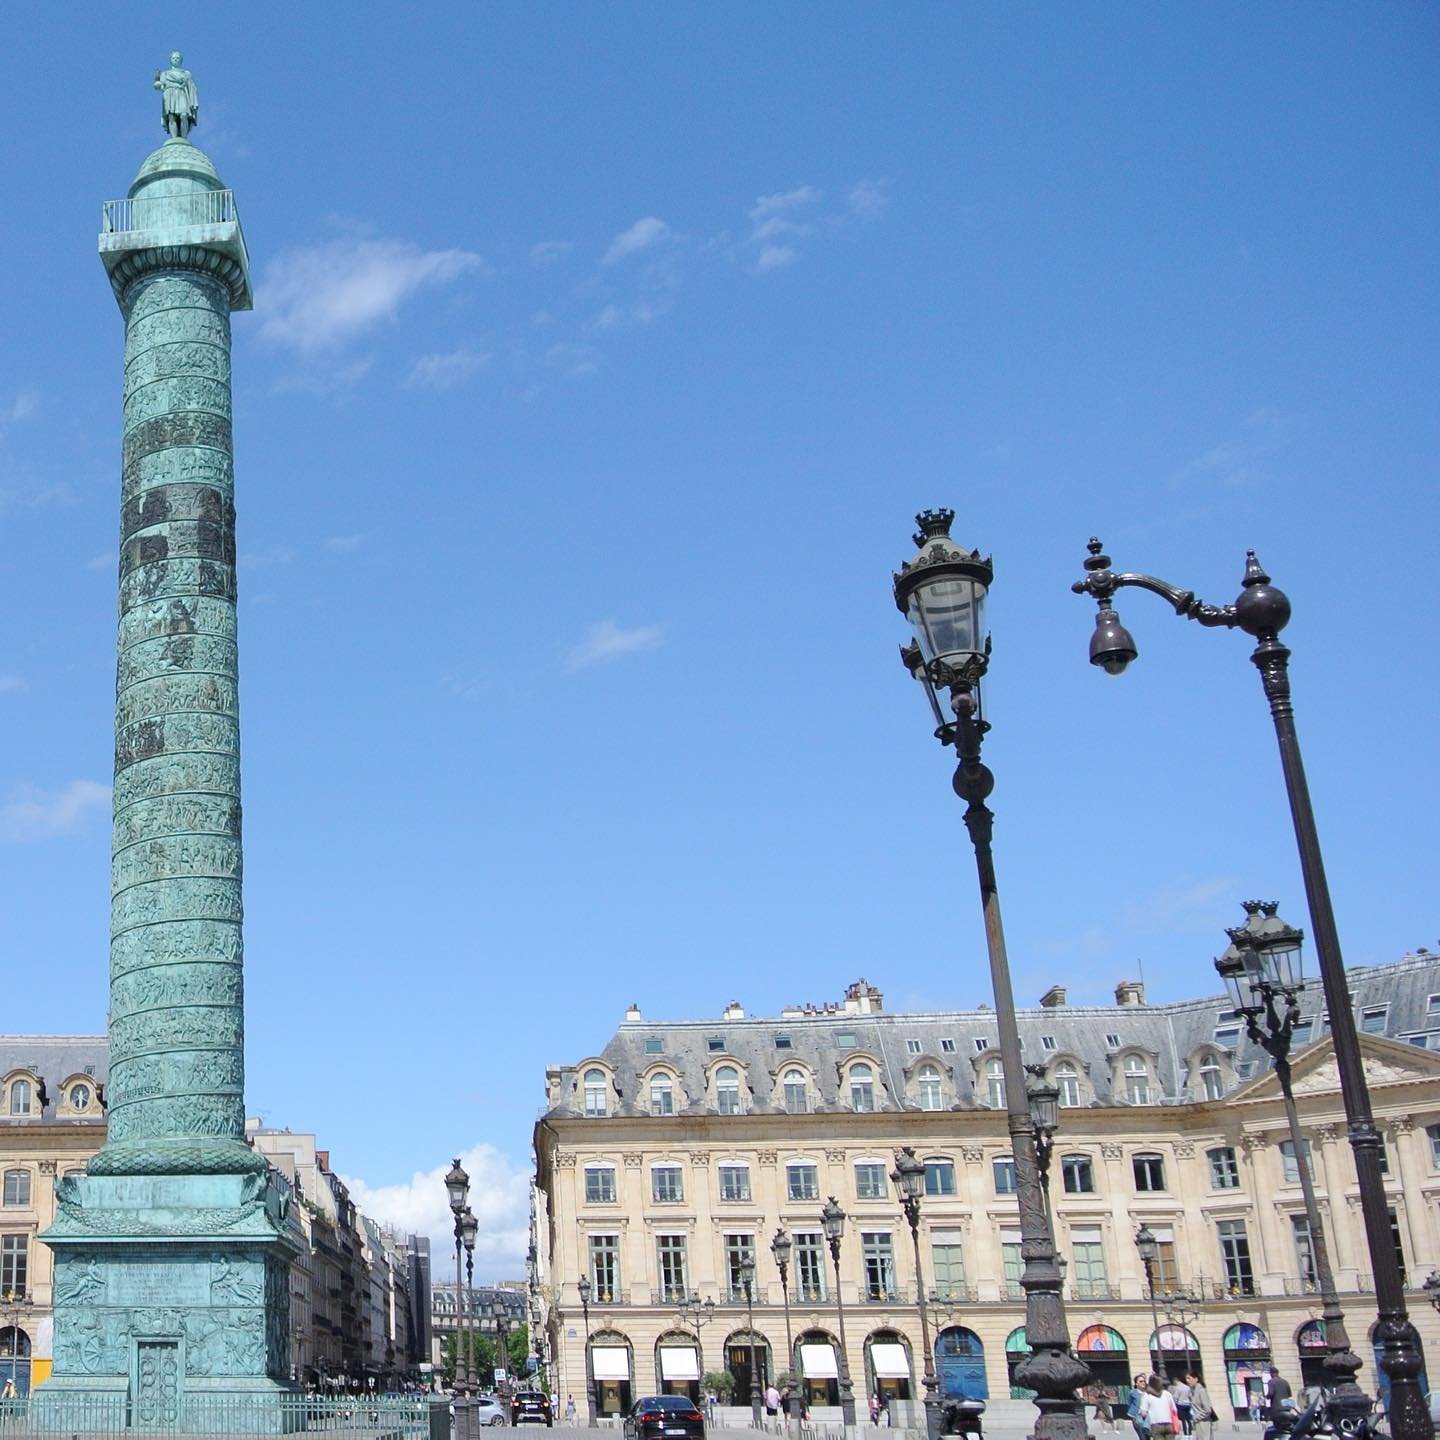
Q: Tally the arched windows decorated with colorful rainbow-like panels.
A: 5